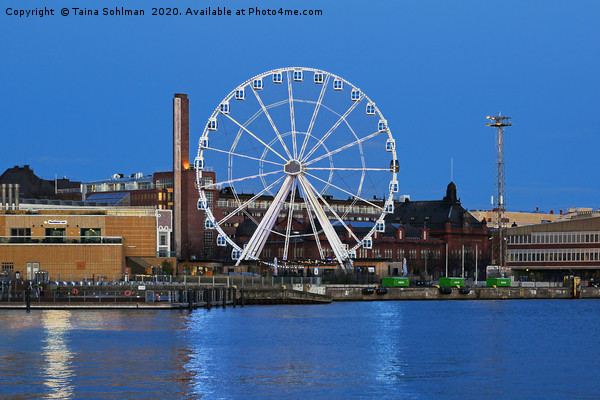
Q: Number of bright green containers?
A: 3